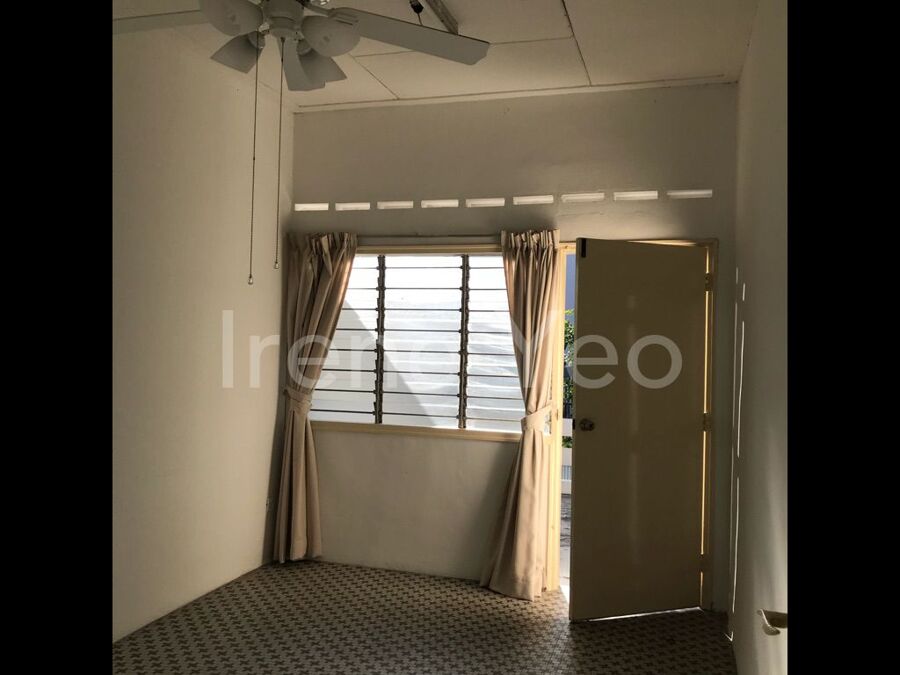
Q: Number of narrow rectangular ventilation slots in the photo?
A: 9